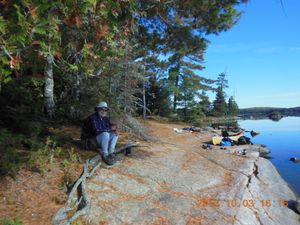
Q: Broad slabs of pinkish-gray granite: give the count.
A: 1